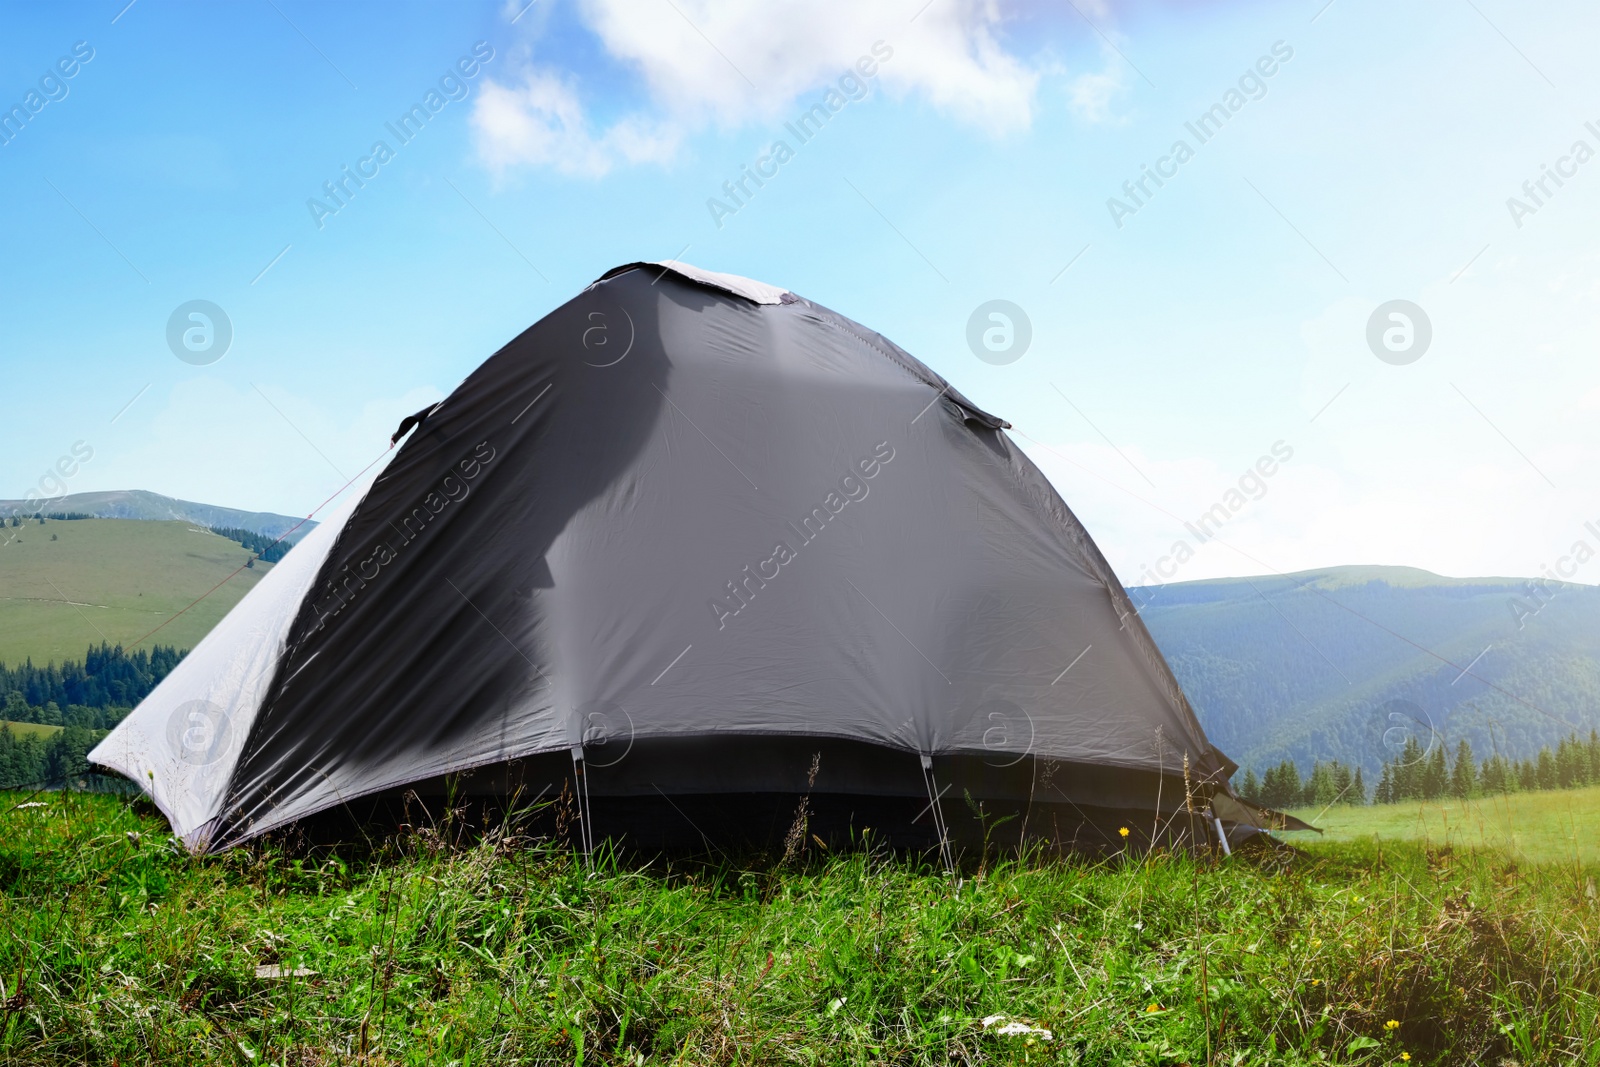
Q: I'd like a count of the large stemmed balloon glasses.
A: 0